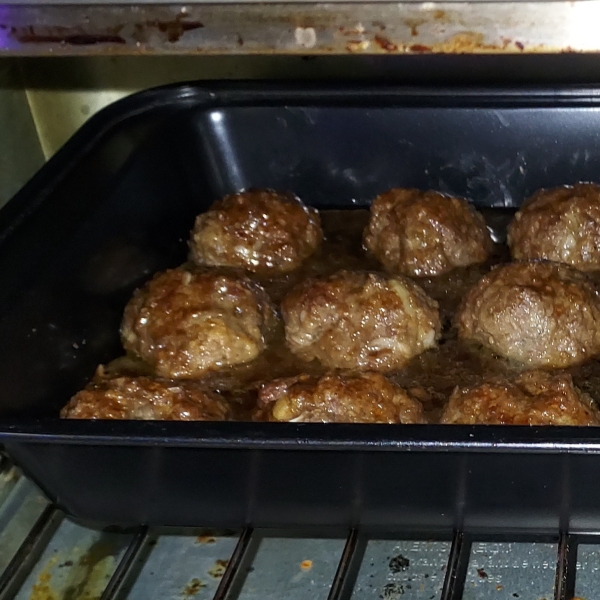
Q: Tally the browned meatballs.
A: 9